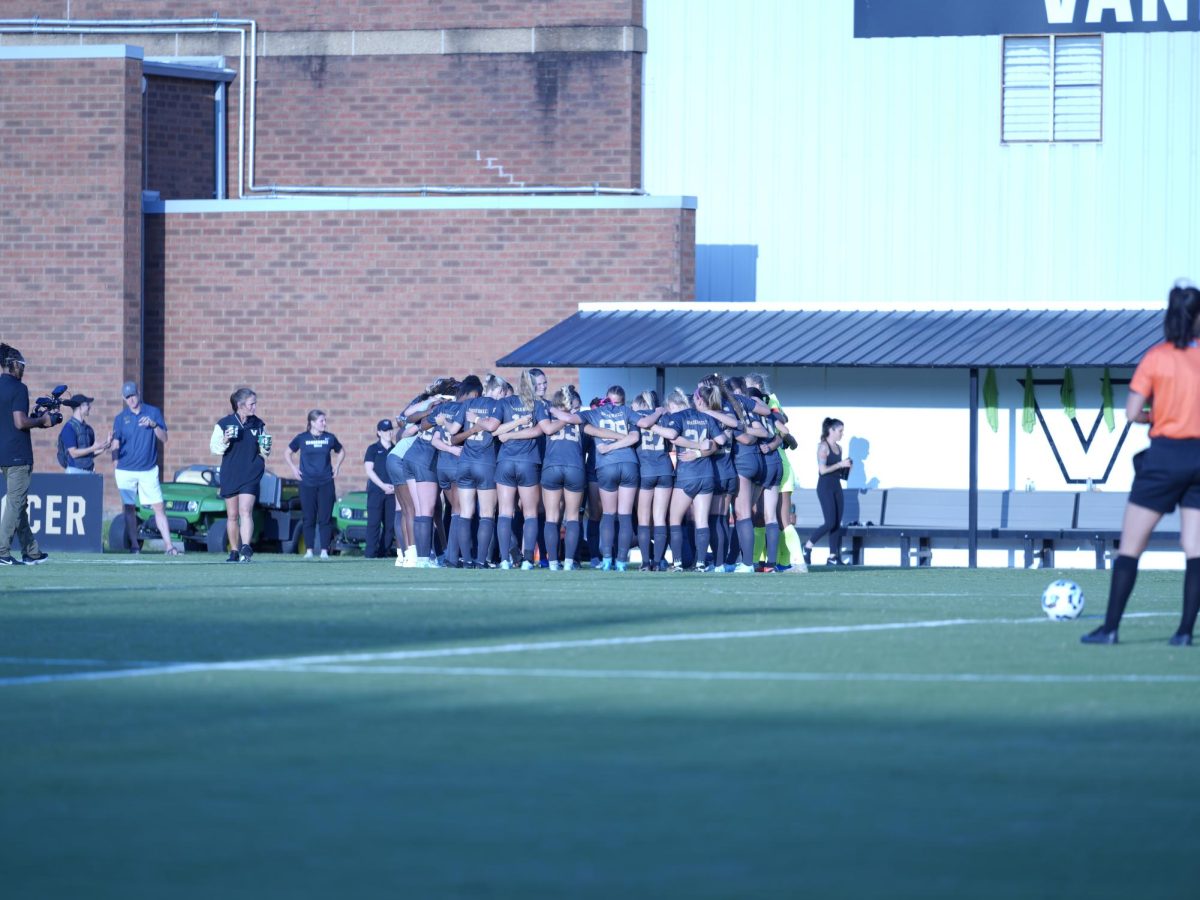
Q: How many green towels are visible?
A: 4